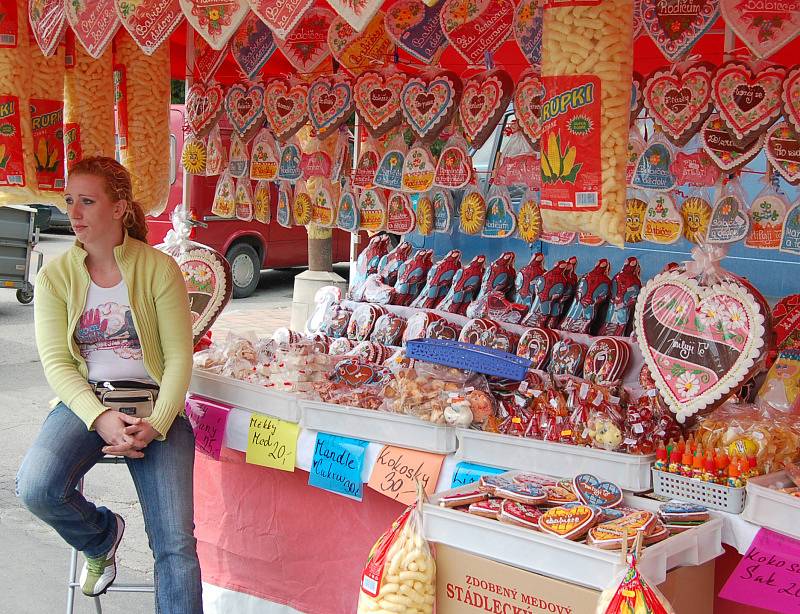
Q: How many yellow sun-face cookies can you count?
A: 8